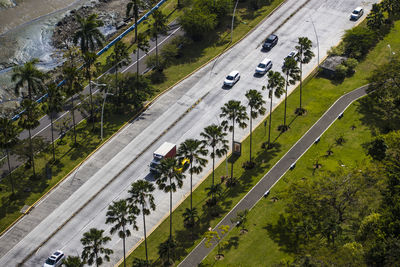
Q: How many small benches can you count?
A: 5